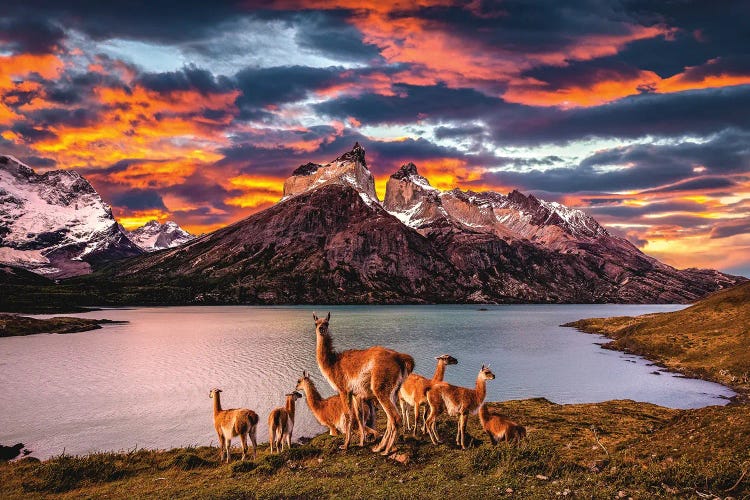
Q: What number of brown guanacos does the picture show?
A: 7